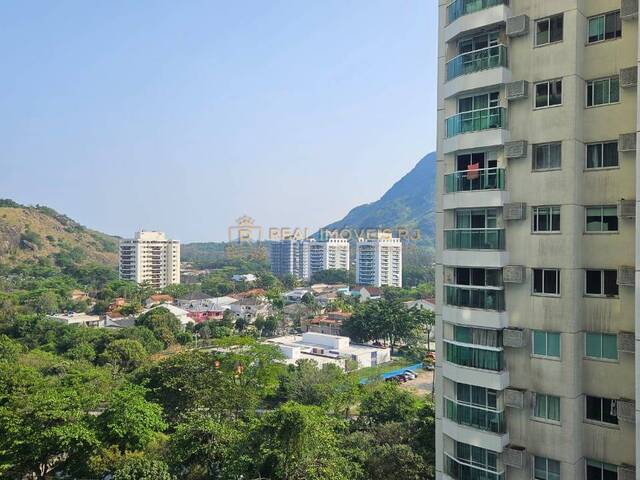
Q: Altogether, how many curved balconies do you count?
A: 9